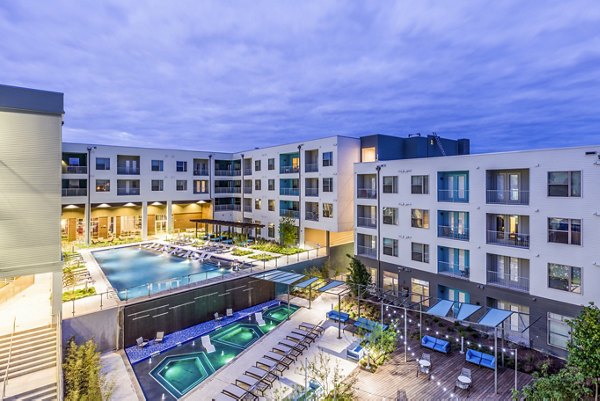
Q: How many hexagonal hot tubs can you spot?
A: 3